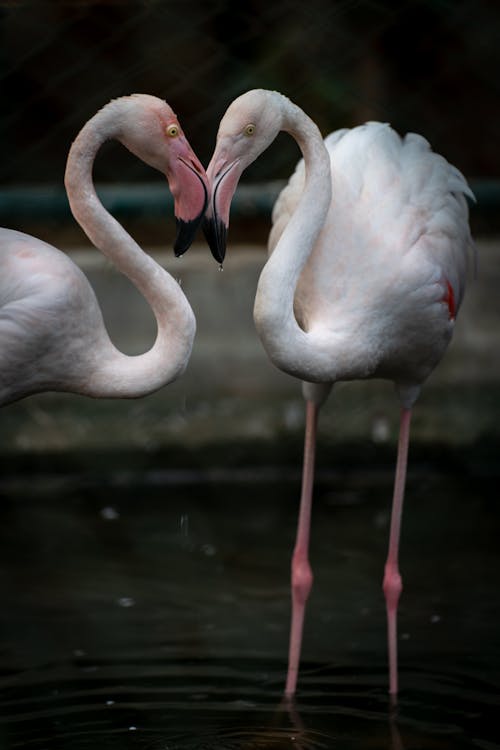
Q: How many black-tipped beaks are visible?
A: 2